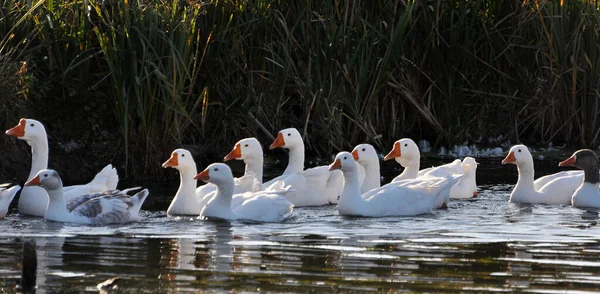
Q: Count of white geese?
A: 9